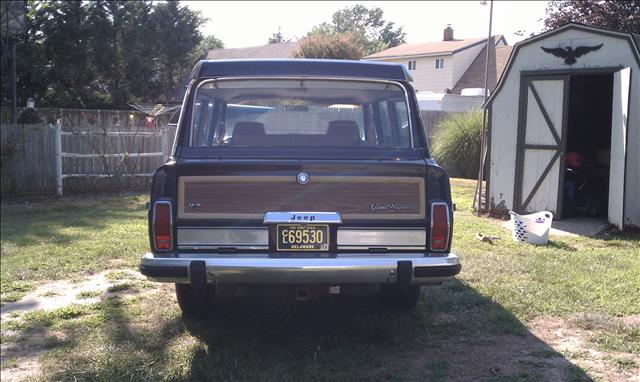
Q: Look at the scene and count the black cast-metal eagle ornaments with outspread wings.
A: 1